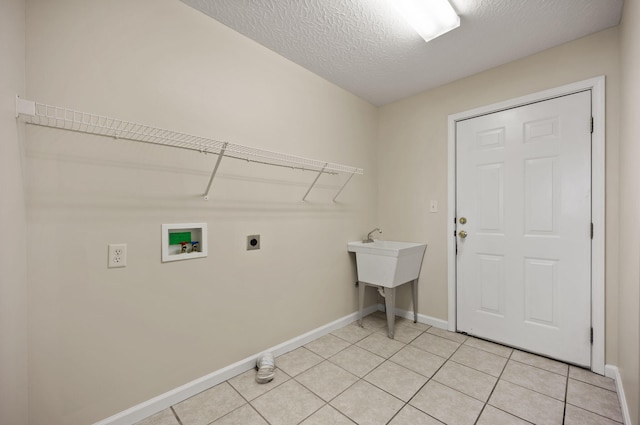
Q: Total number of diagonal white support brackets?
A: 3